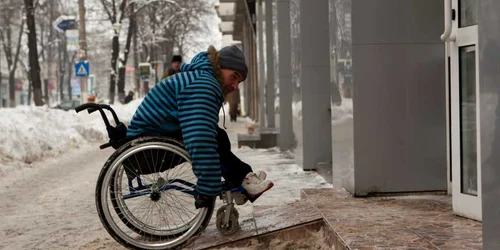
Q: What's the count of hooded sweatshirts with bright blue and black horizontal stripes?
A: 1